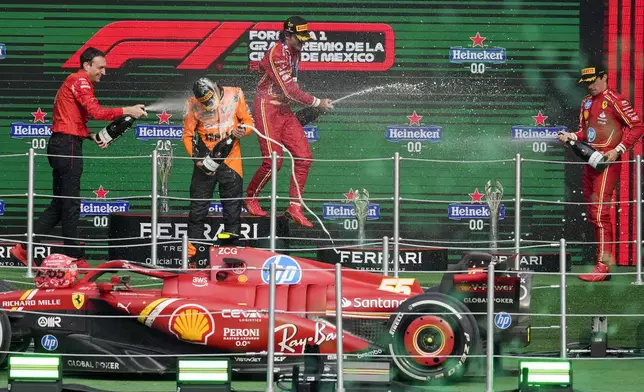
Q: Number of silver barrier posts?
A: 12